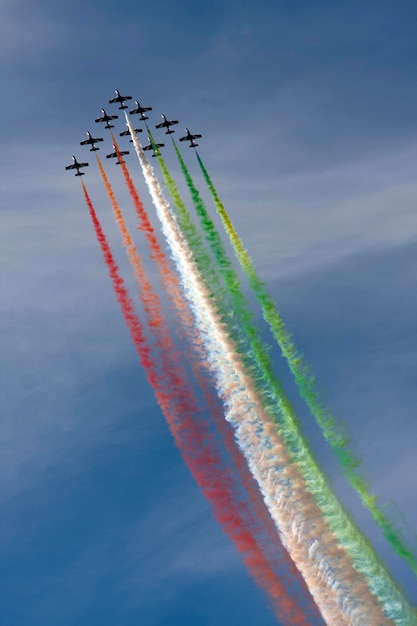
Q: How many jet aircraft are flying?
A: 10